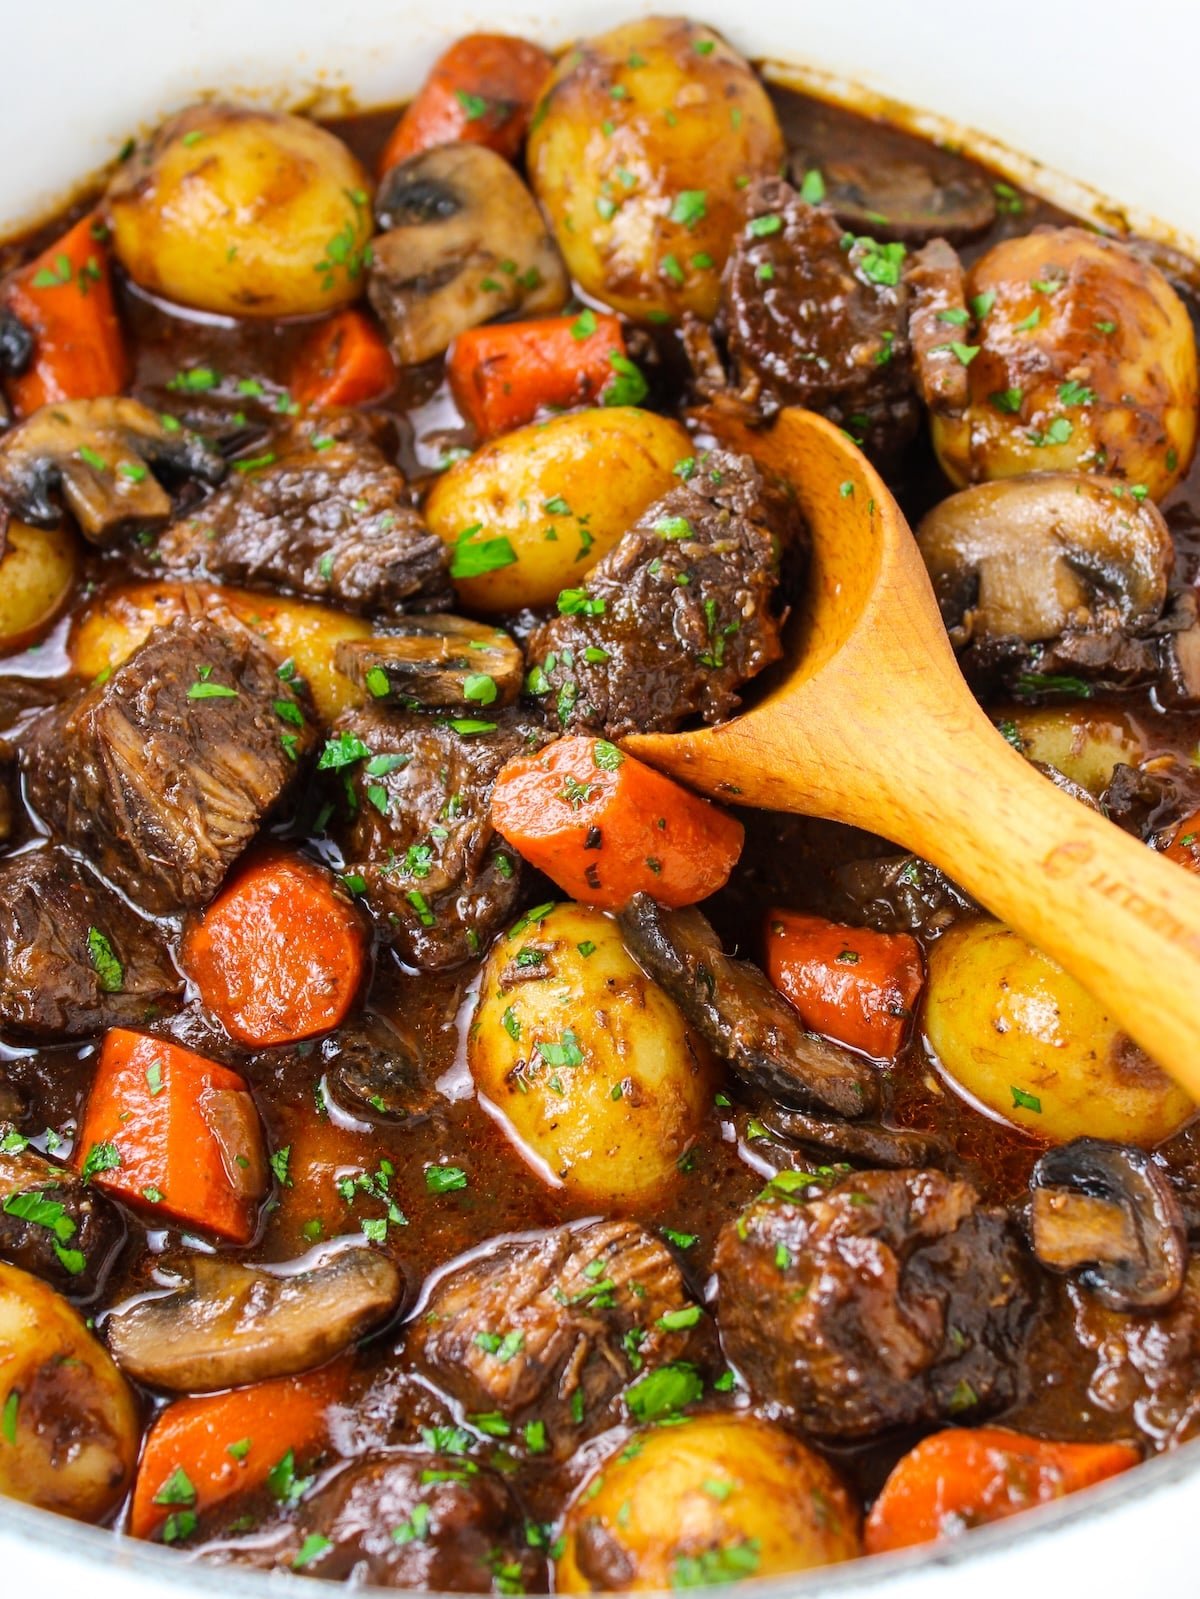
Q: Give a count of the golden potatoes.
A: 11